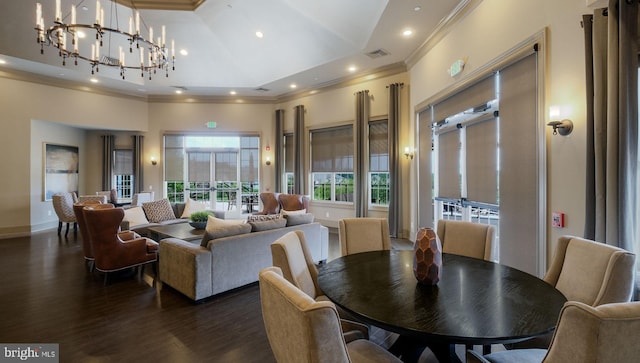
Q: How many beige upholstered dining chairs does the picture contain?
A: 6